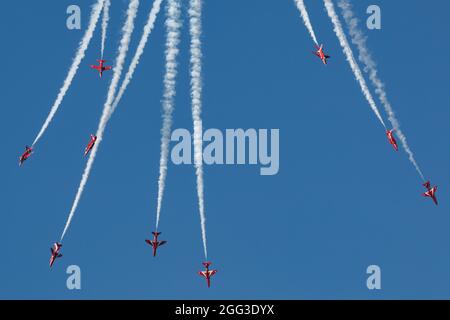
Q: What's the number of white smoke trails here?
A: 9